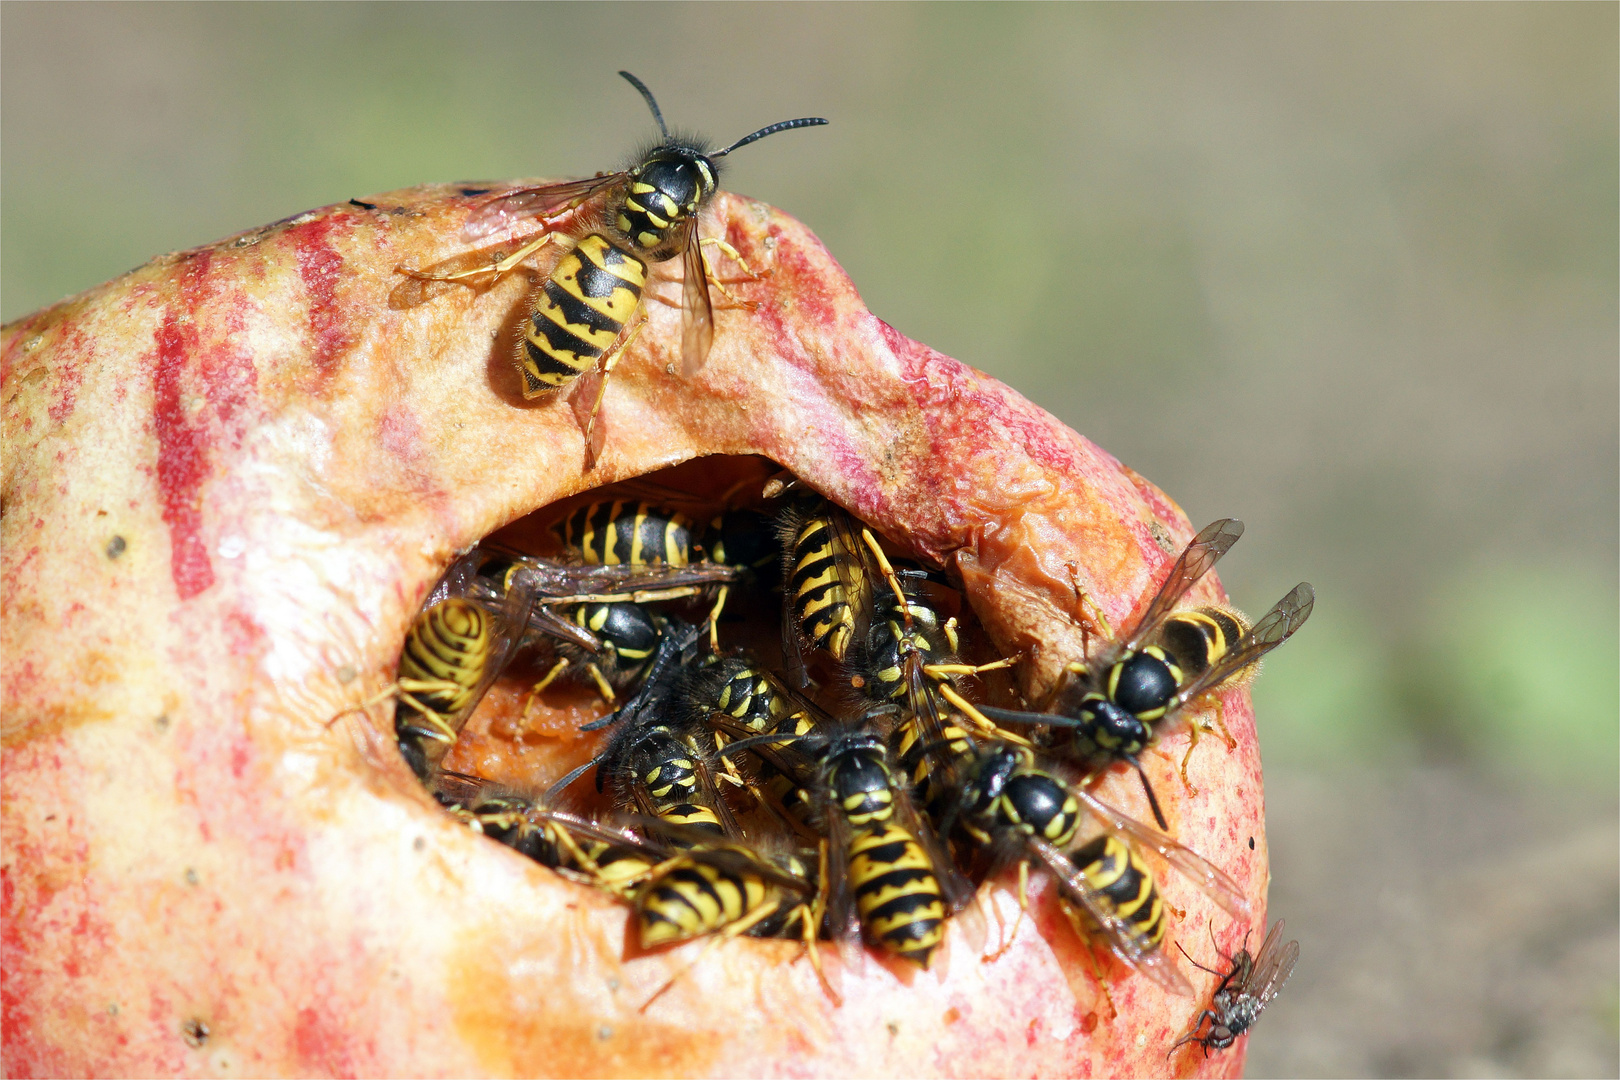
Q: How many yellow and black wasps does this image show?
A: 13